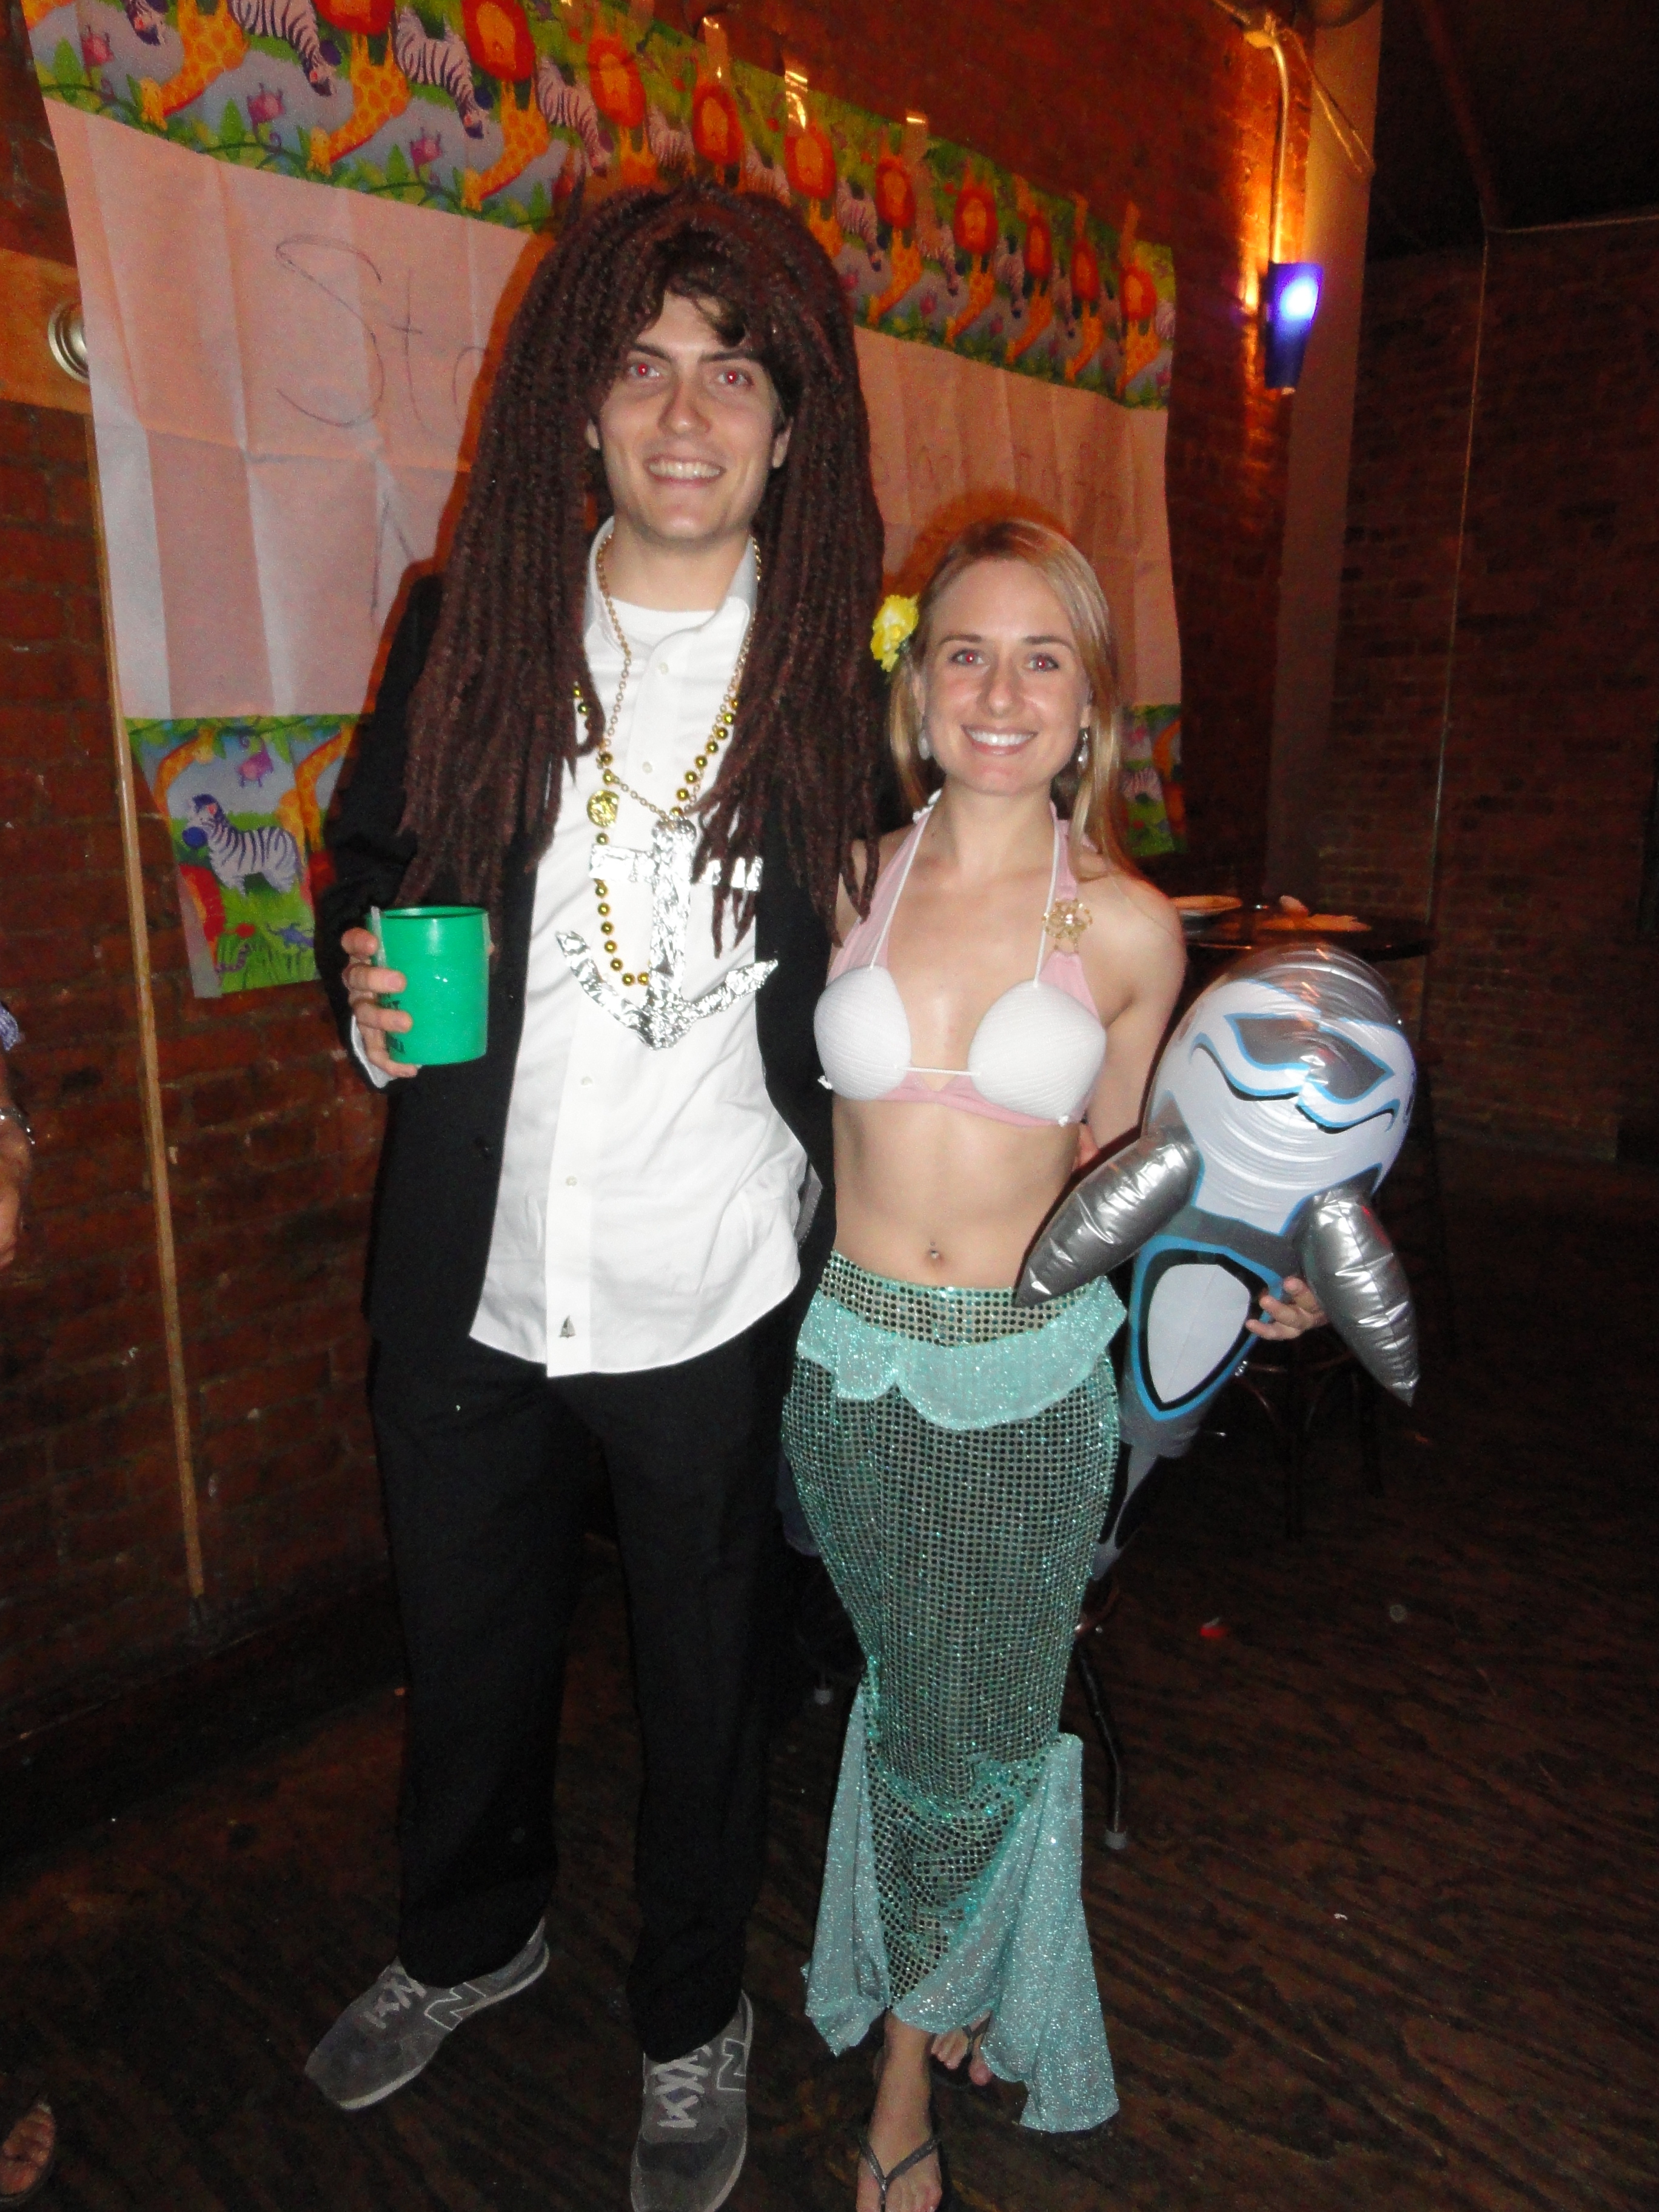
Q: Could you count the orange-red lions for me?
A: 10